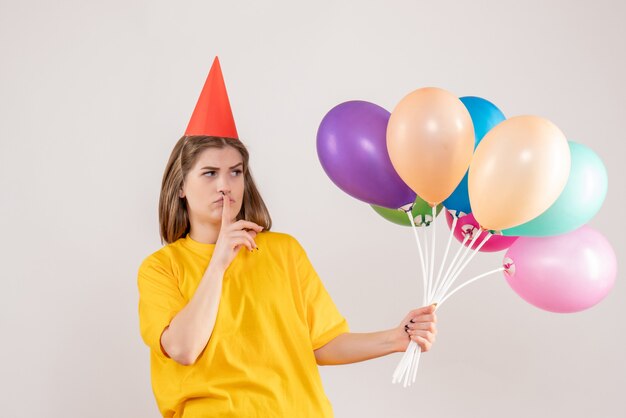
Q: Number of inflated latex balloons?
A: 8